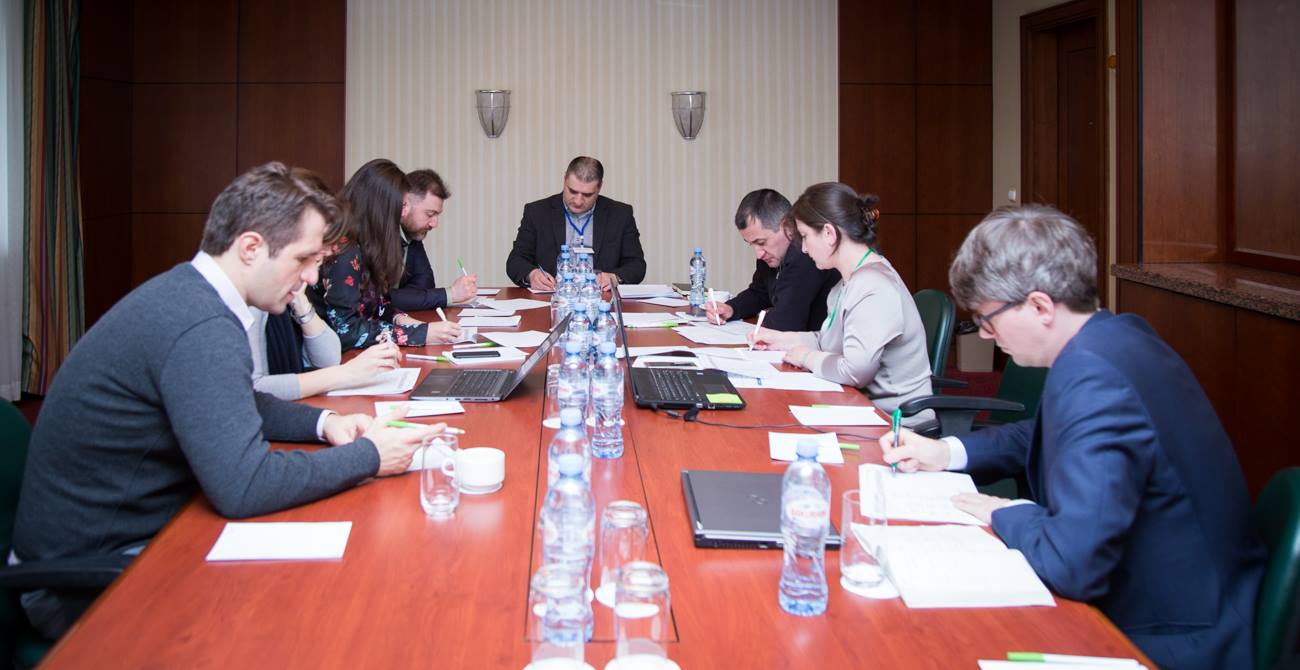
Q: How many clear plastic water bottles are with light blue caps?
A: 13